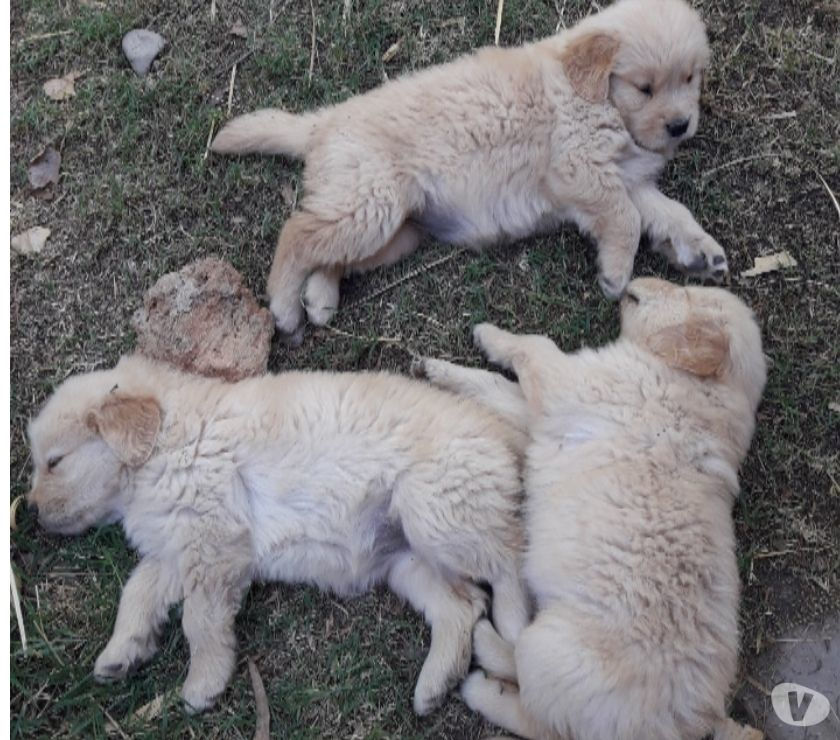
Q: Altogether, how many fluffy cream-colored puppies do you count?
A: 3